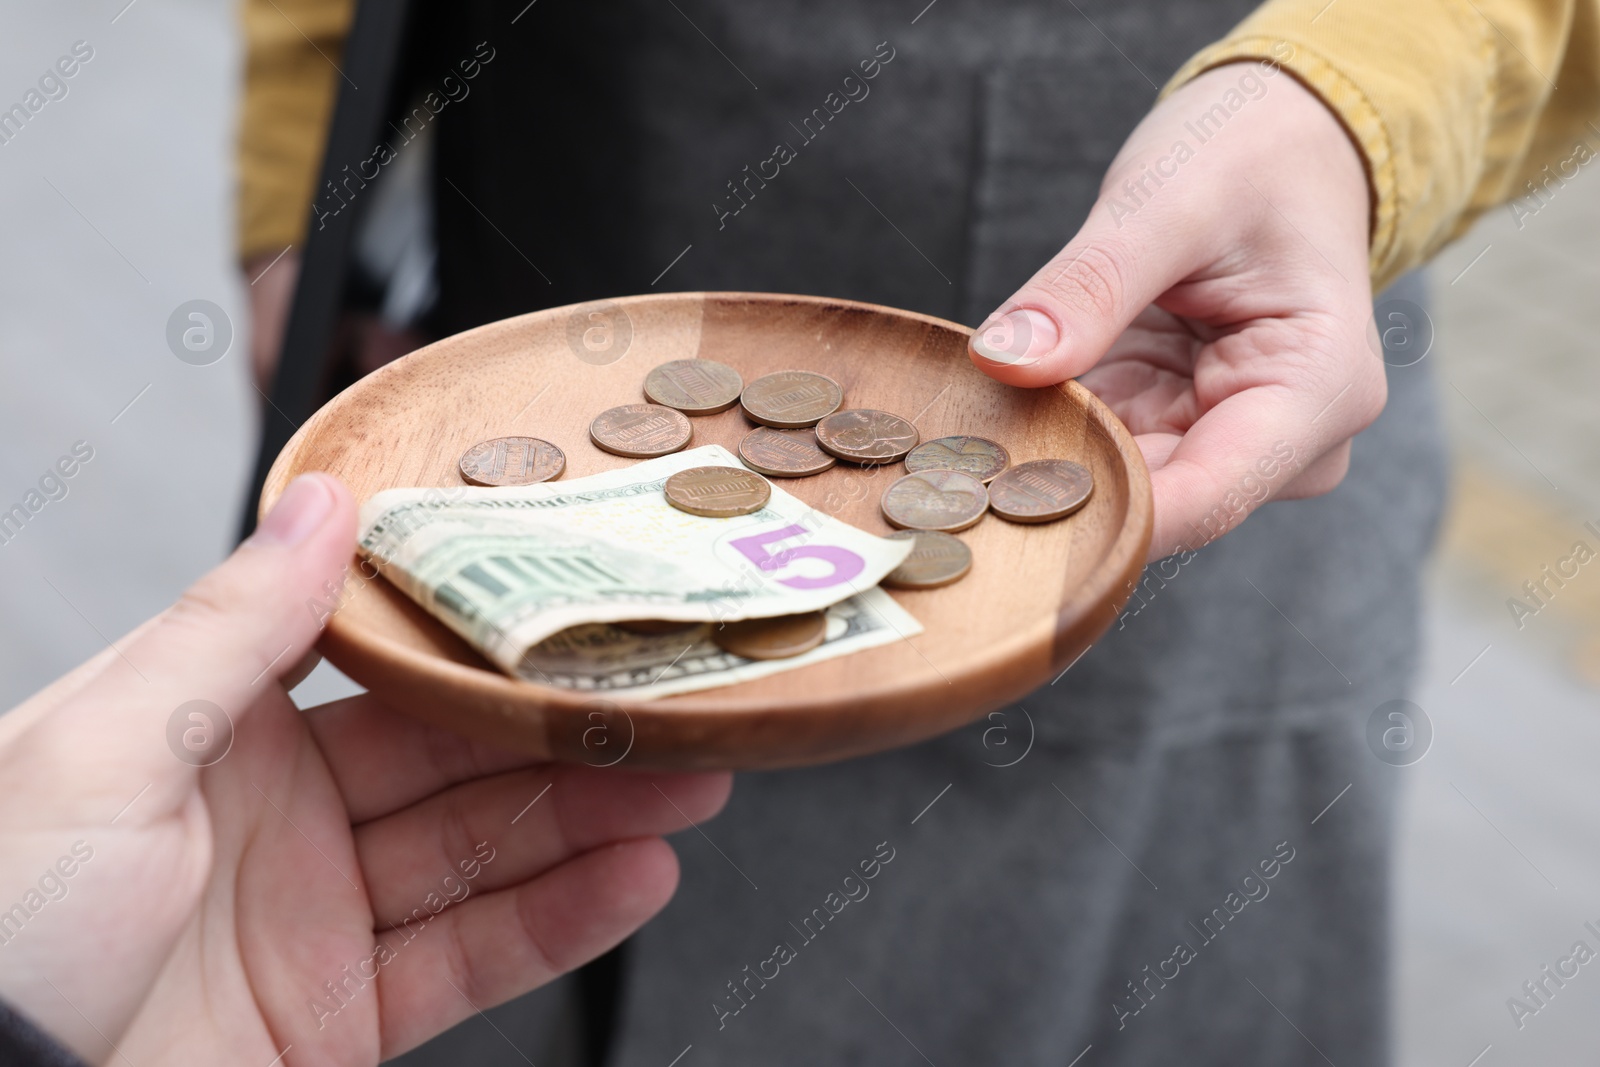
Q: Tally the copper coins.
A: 13